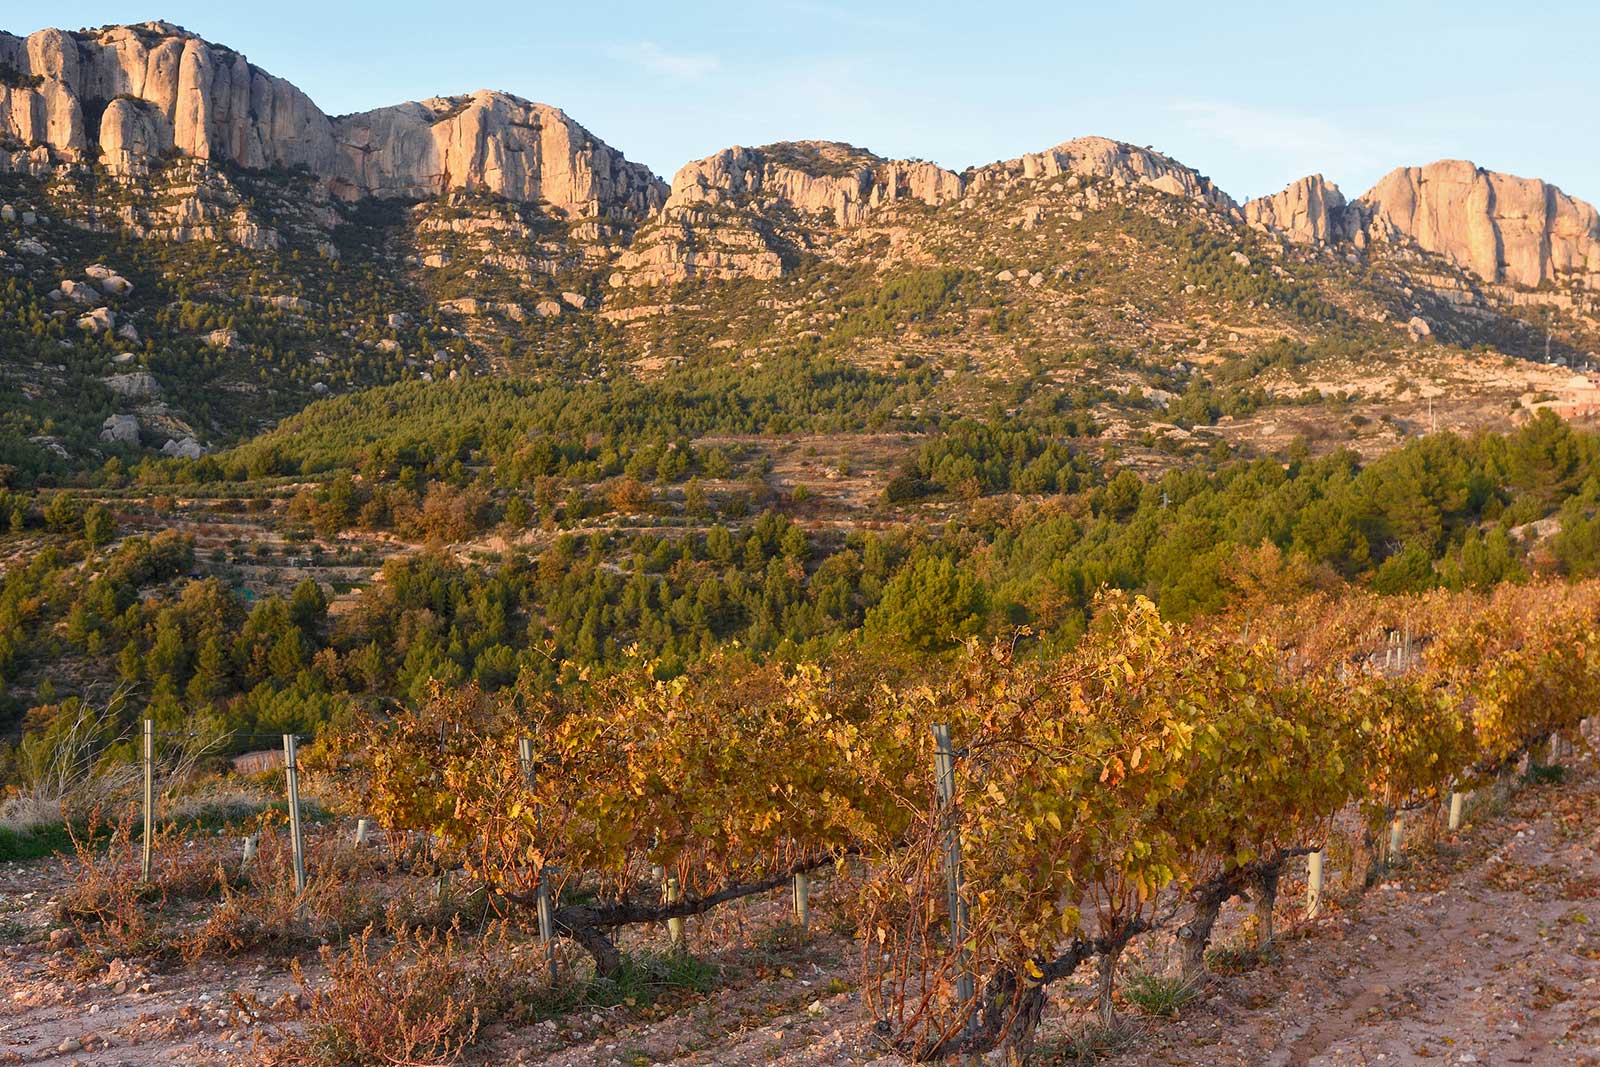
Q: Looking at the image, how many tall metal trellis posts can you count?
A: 4